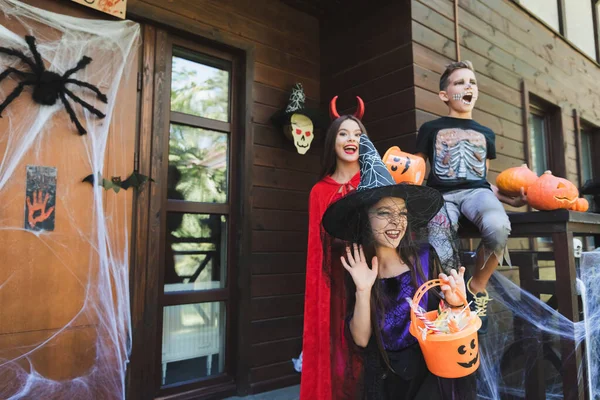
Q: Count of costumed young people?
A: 3